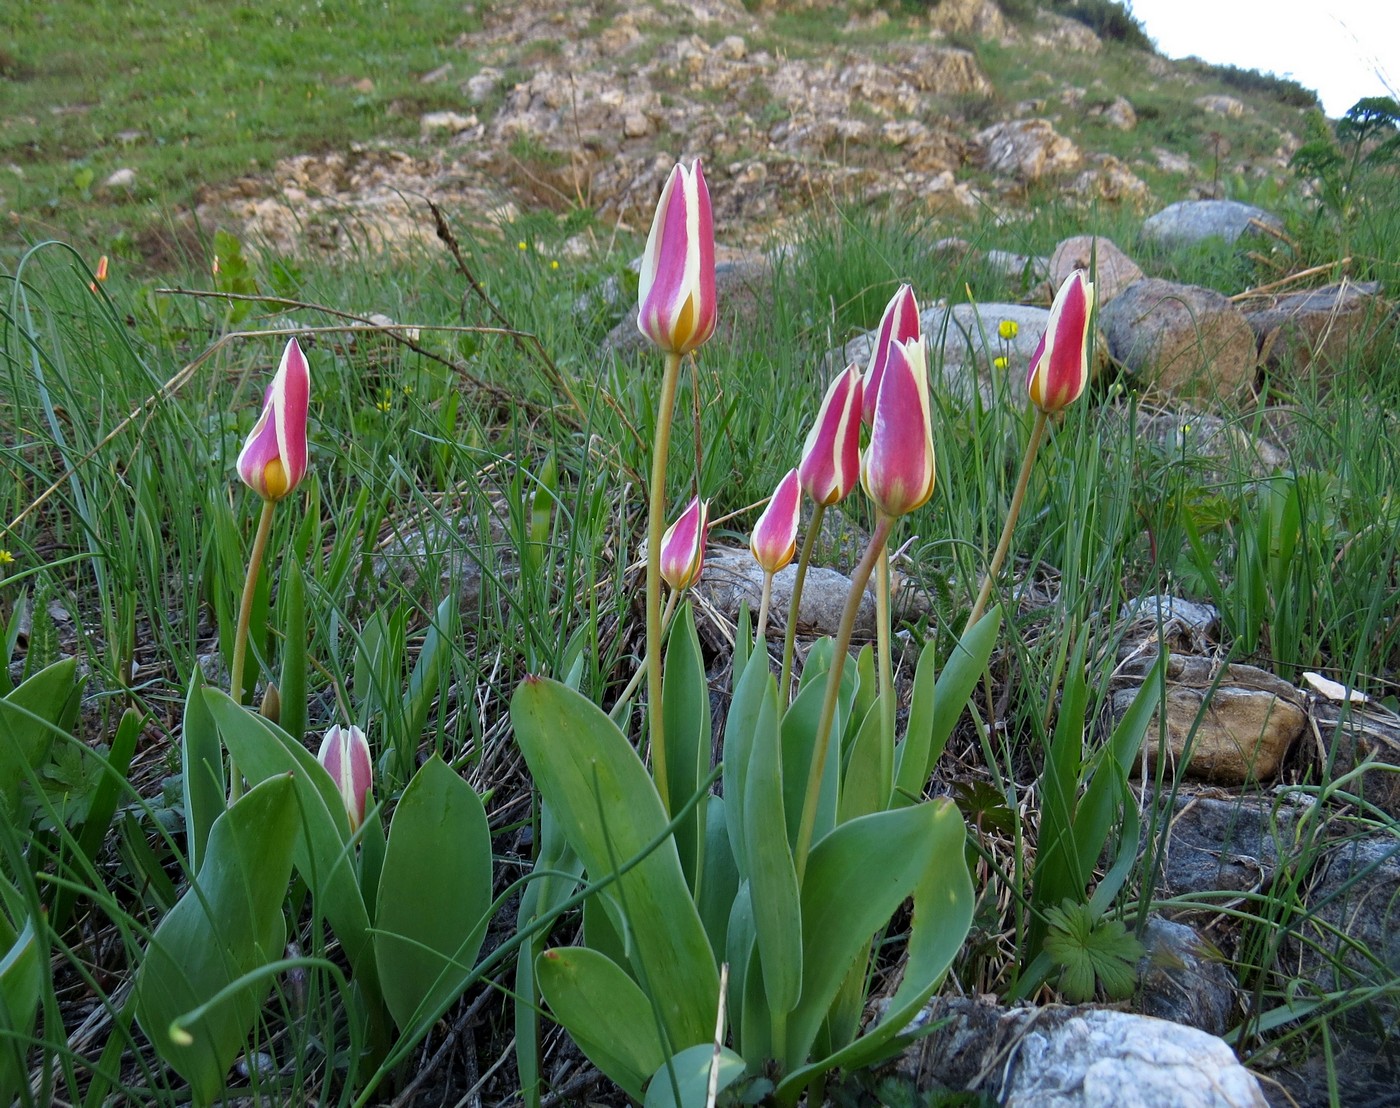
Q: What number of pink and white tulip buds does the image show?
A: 9